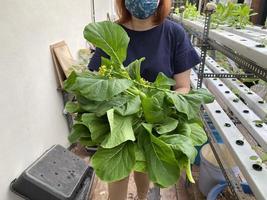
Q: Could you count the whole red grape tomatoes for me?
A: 0